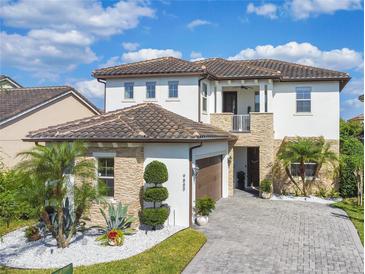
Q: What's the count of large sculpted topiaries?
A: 1